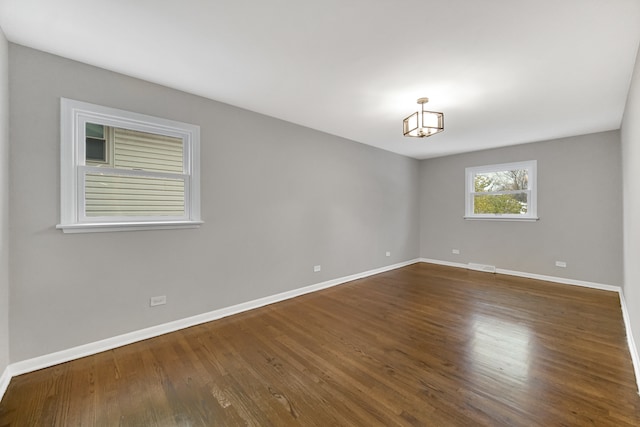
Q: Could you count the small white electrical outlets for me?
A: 5